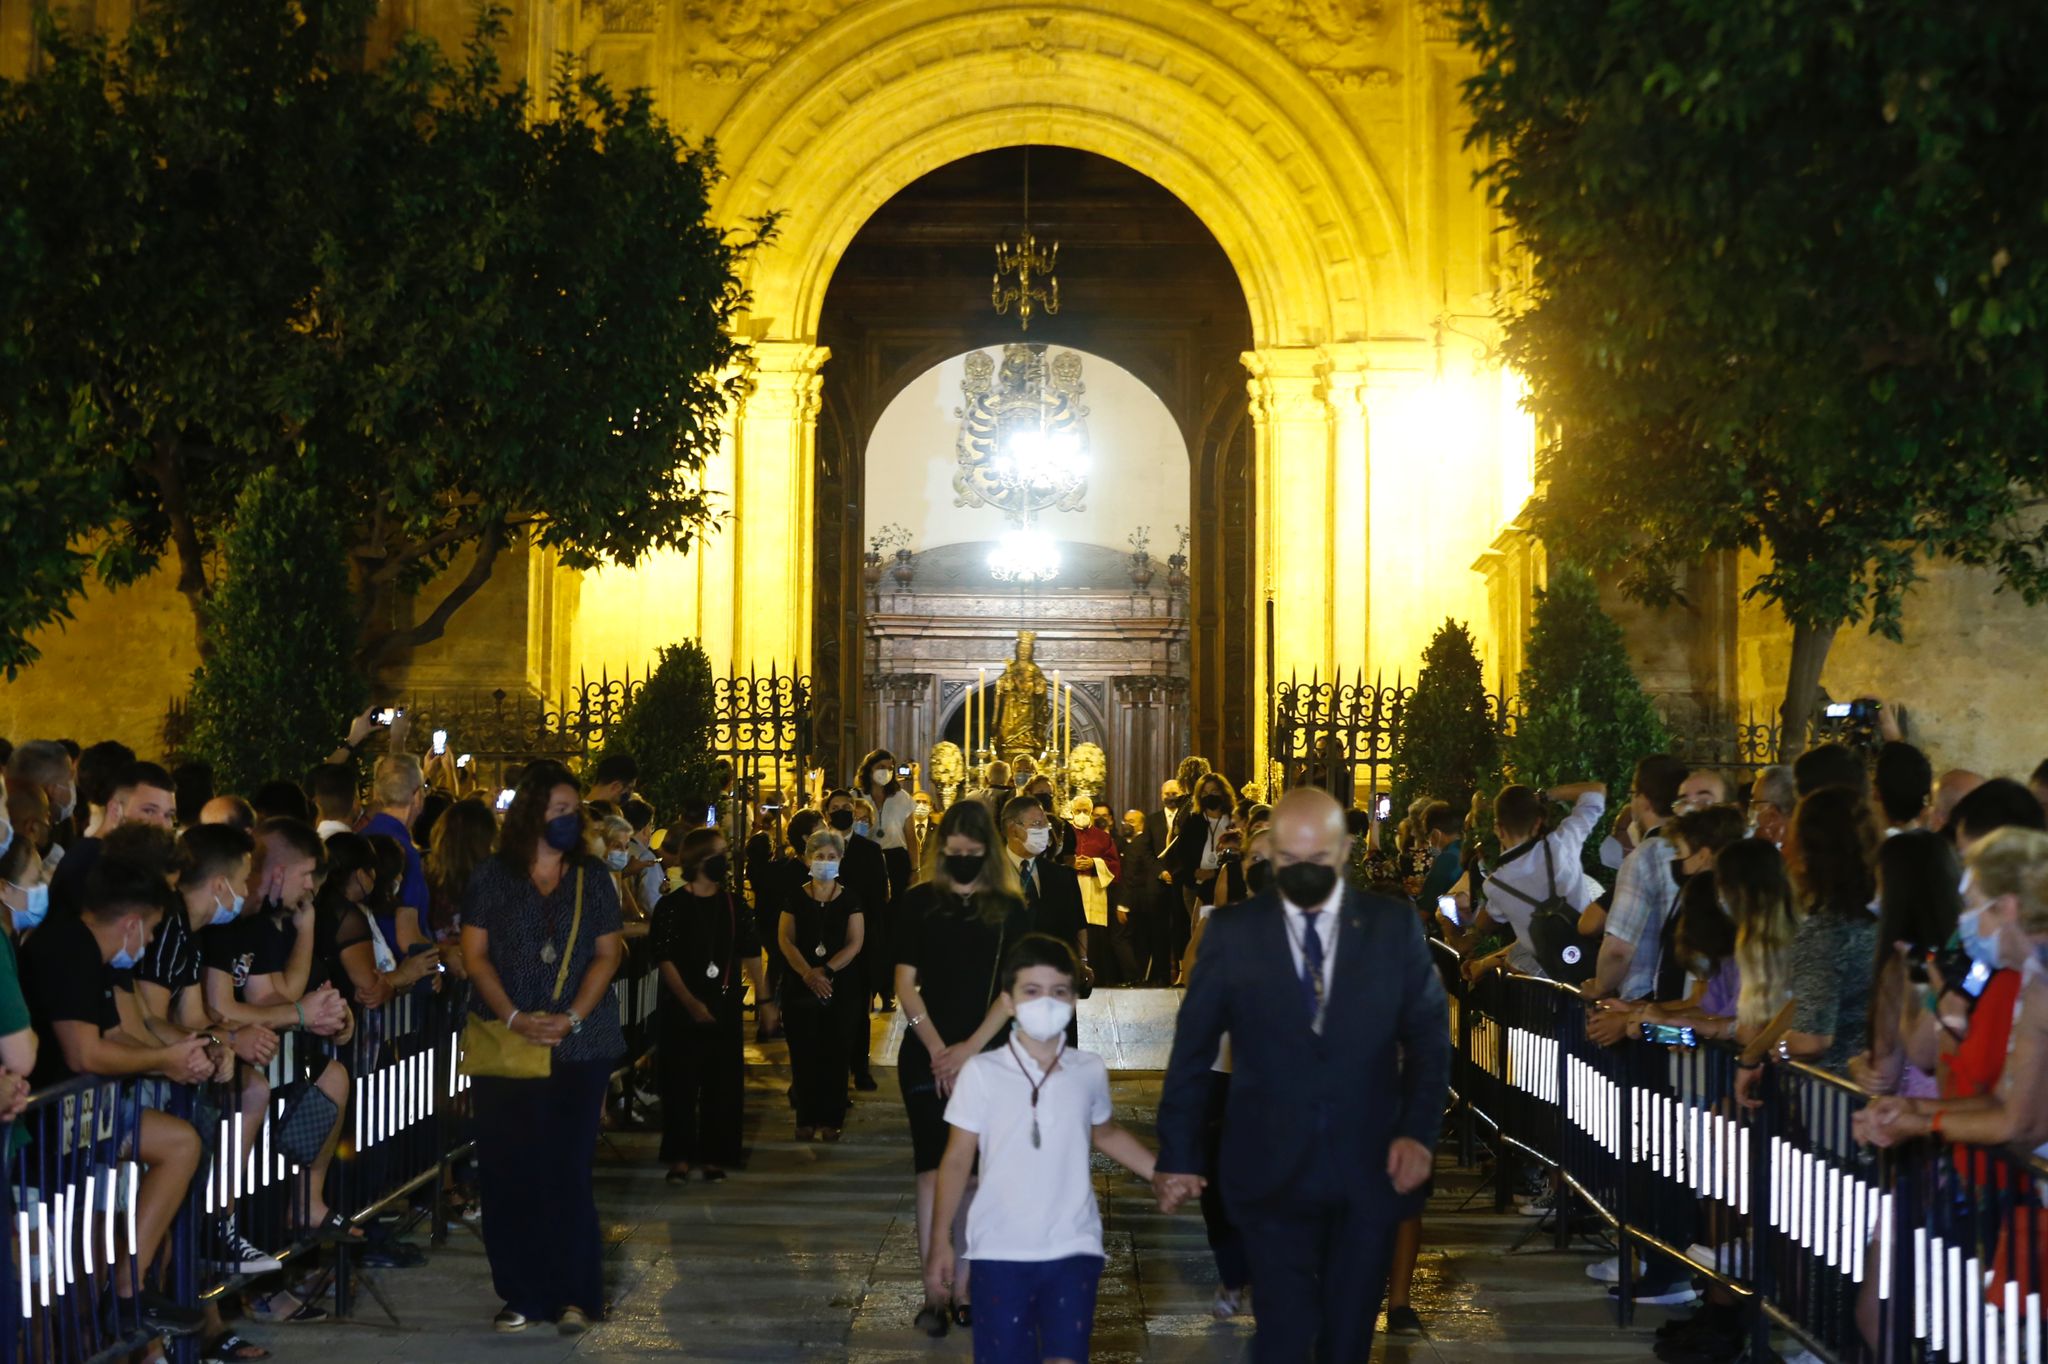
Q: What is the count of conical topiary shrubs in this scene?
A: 4